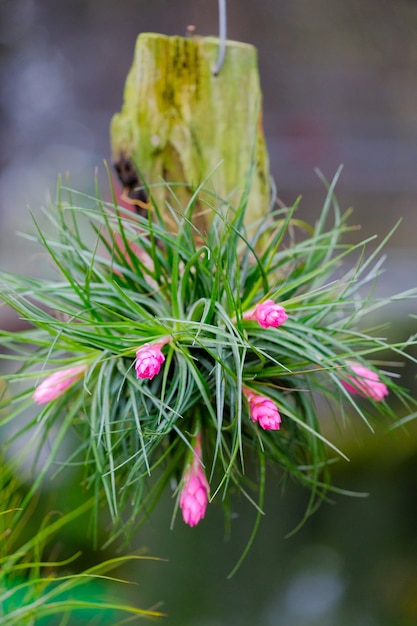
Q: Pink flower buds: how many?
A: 6